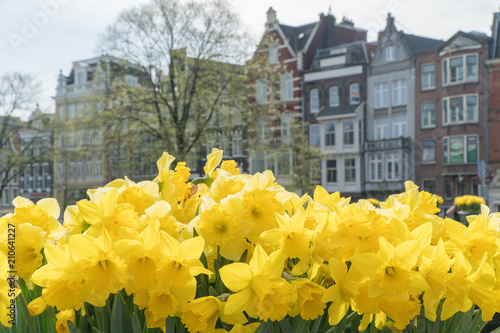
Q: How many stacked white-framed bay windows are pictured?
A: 3